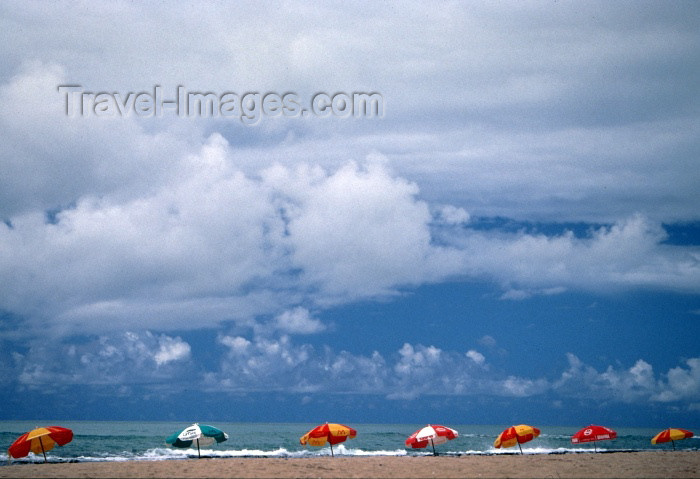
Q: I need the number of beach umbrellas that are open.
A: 7